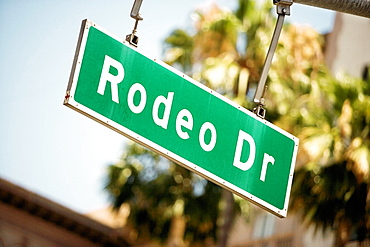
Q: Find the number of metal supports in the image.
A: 2